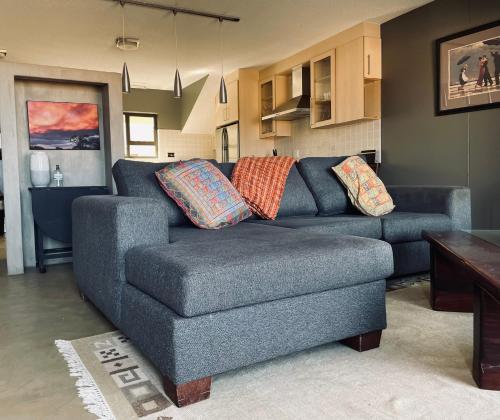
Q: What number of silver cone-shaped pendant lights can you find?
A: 3